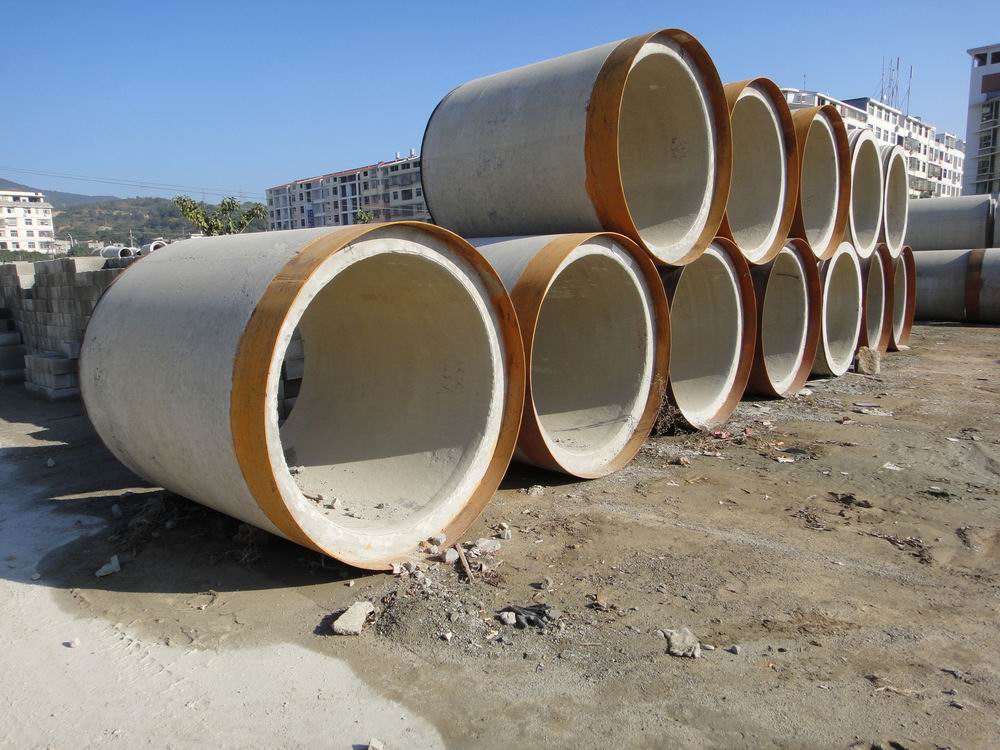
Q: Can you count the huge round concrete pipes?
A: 12